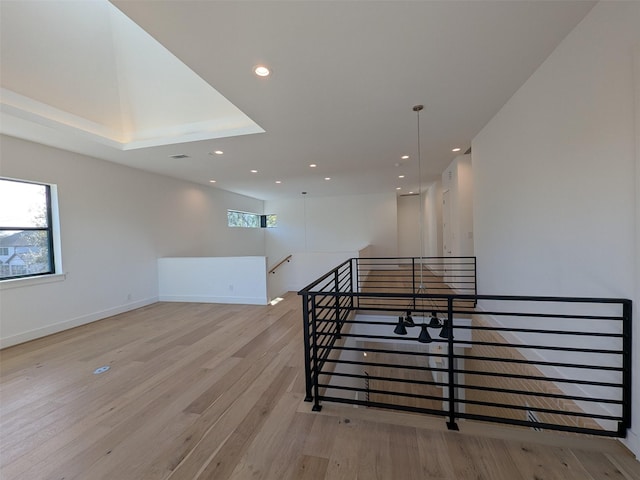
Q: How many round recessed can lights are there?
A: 12